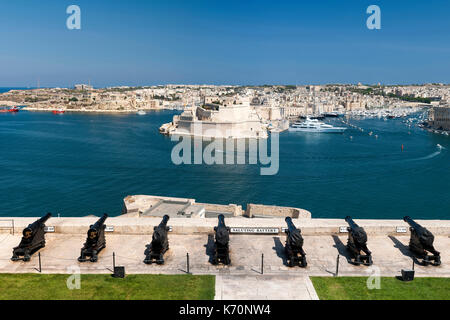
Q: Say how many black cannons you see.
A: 7